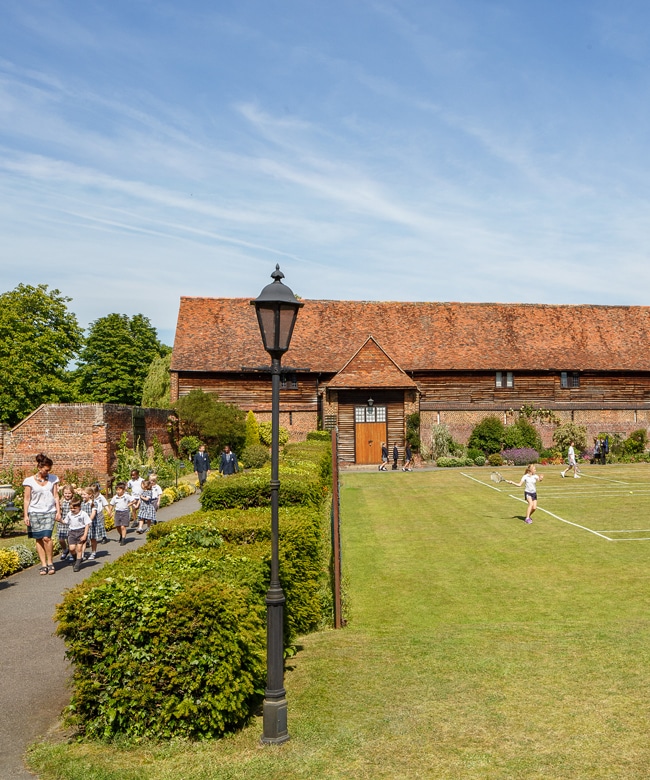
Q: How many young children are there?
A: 8